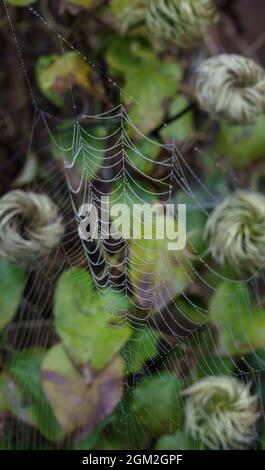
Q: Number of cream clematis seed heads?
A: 5